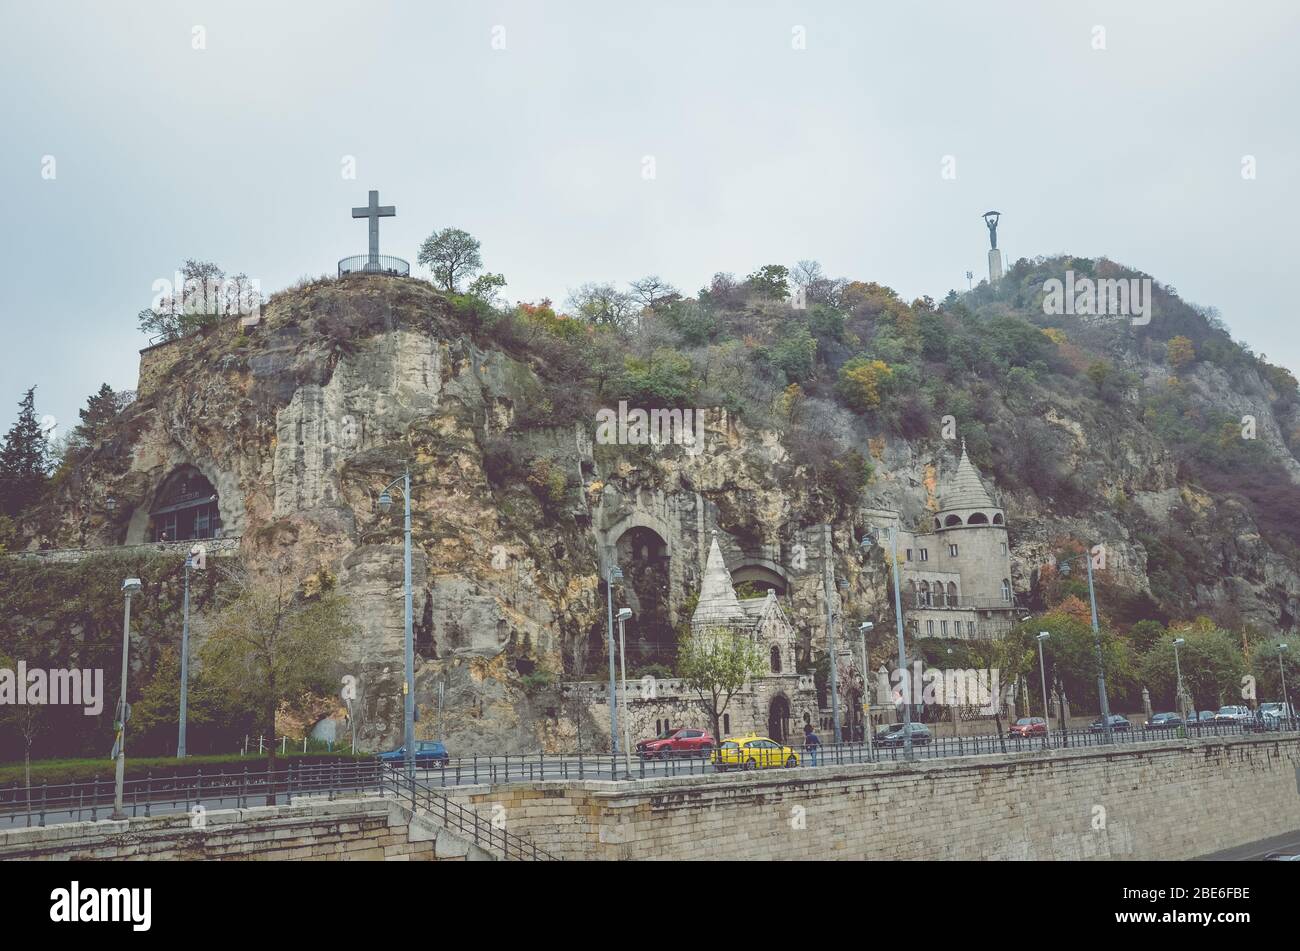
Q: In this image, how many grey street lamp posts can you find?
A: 12